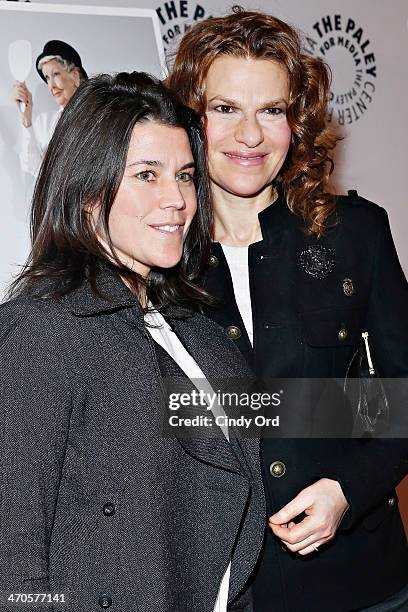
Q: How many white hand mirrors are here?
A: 1